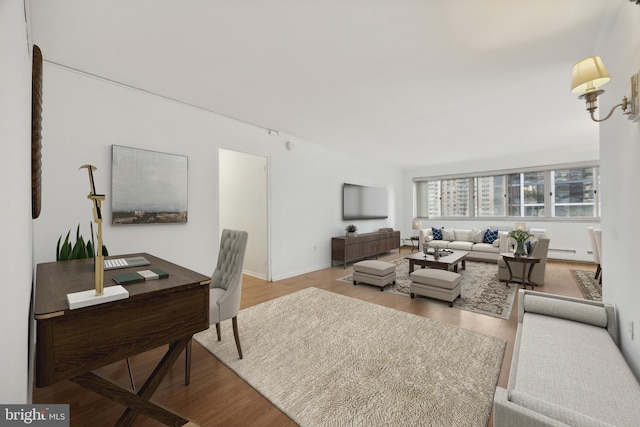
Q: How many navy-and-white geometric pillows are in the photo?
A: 2